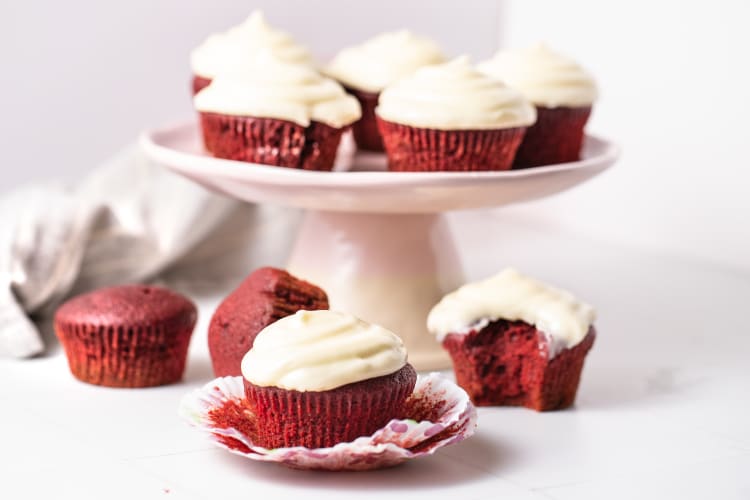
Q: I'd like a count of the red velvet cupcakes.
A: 9